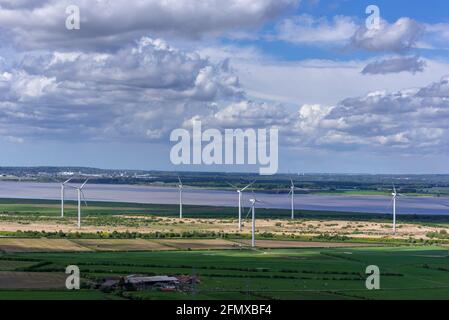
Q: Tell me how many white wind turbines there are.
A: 7